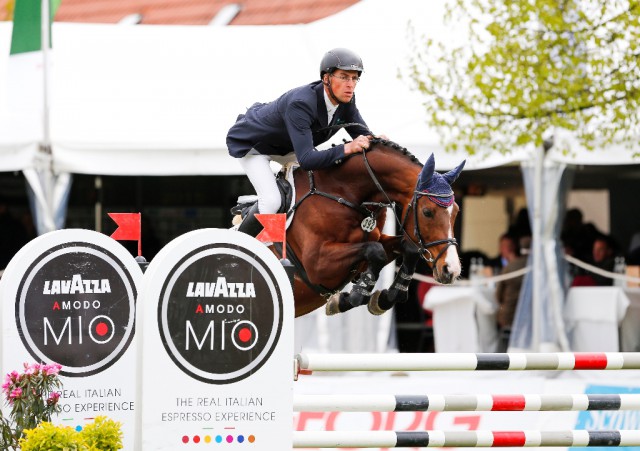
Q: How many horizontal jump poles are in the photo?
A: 3